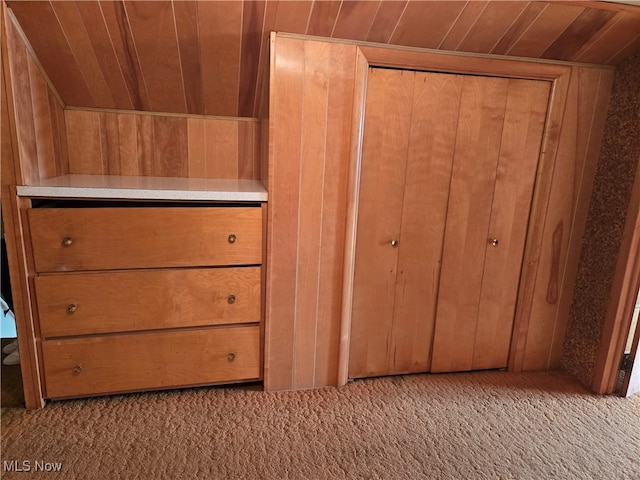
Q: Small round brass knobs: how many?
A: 8